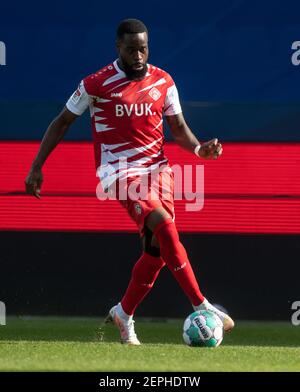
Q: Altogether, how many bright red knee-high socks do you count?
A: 2